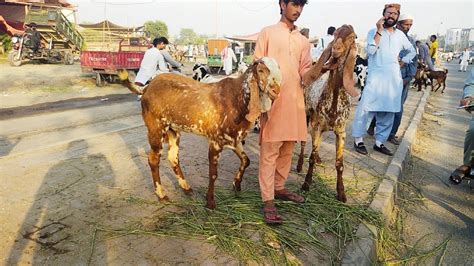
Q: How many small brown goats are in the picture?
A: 2